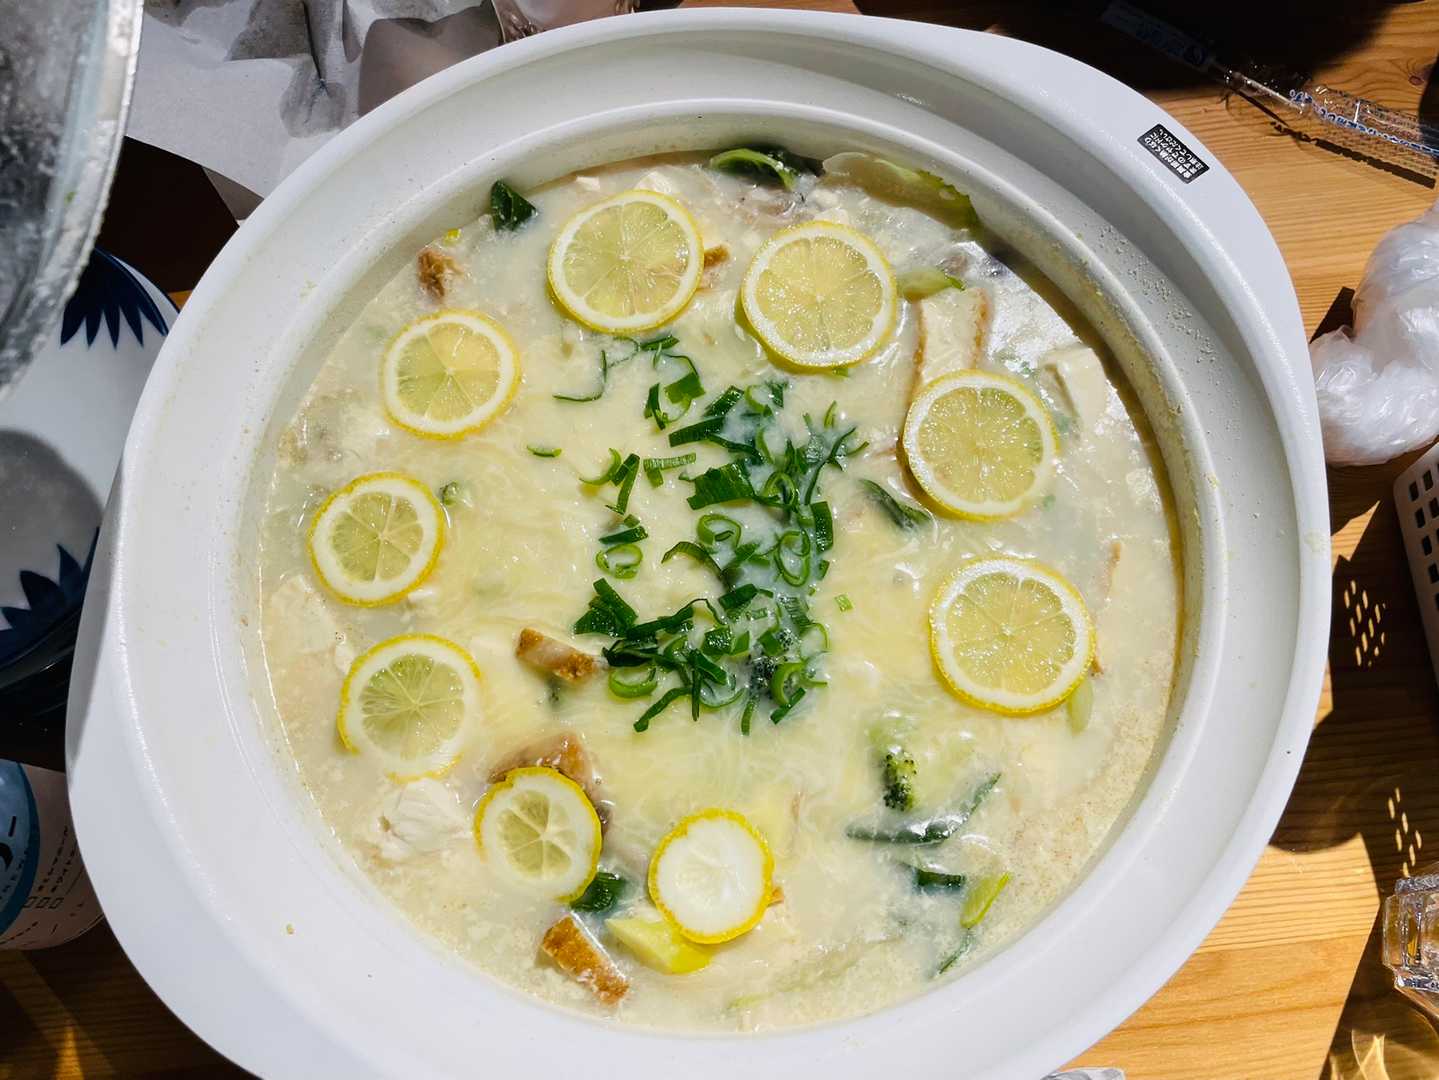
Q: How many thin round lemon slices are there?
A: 9